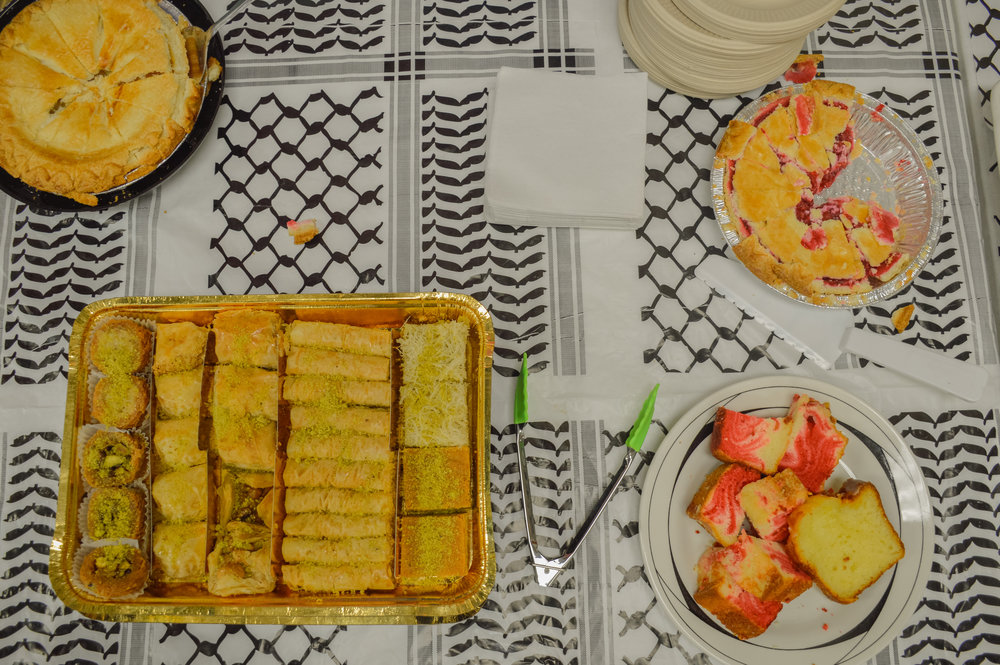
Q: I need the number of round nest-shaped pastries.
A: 5